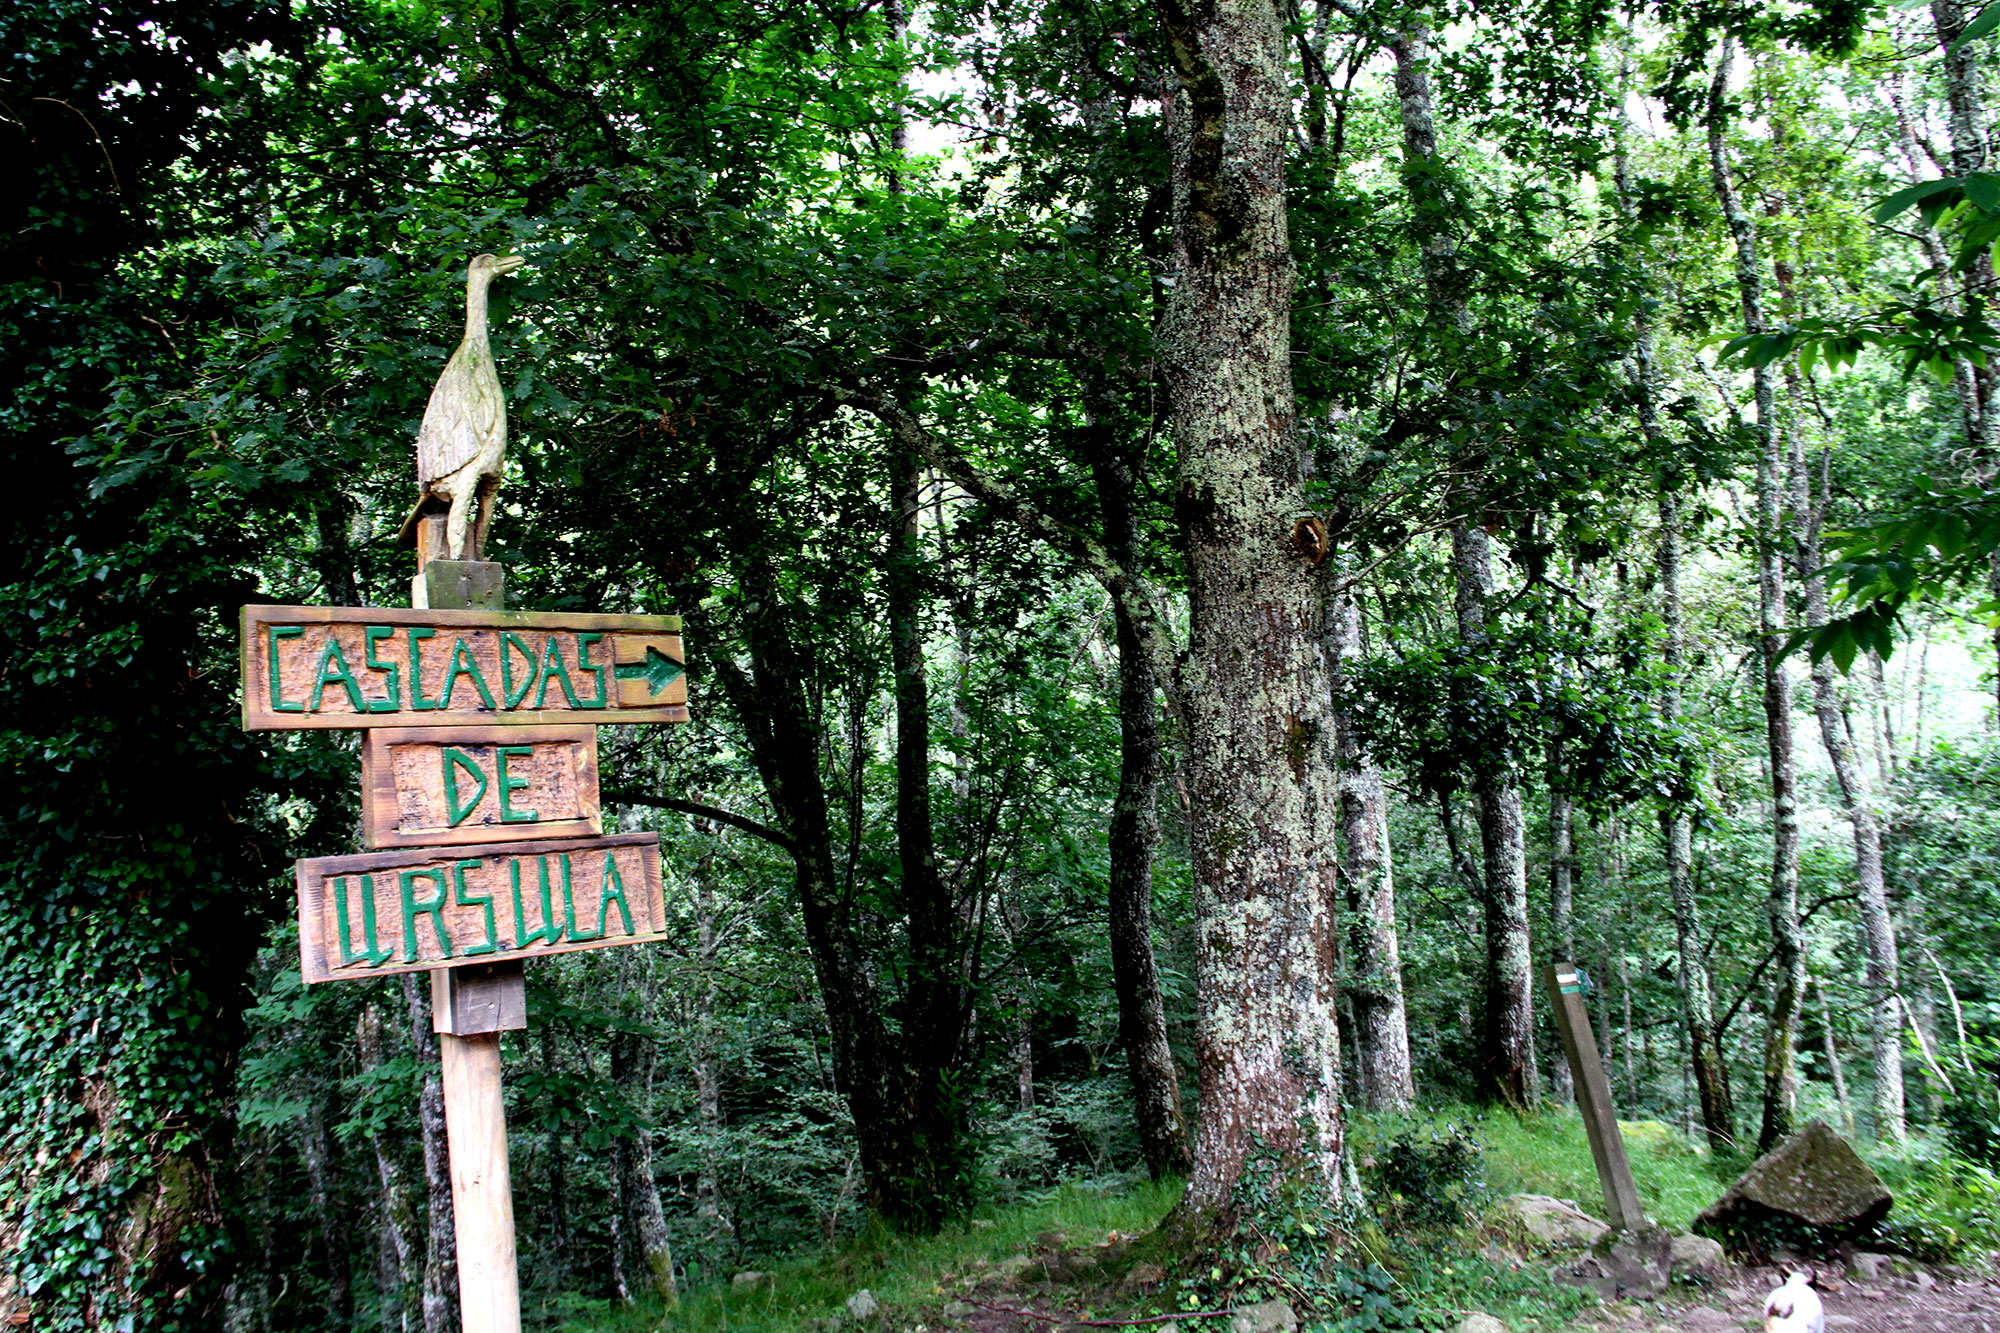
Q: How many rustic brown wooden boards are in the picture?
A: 3